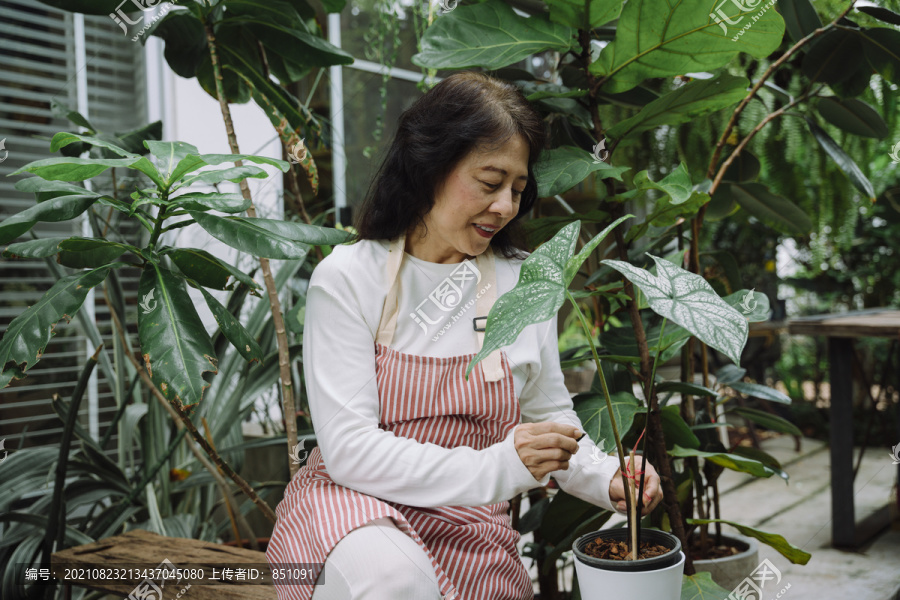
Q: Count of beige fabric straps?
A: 2